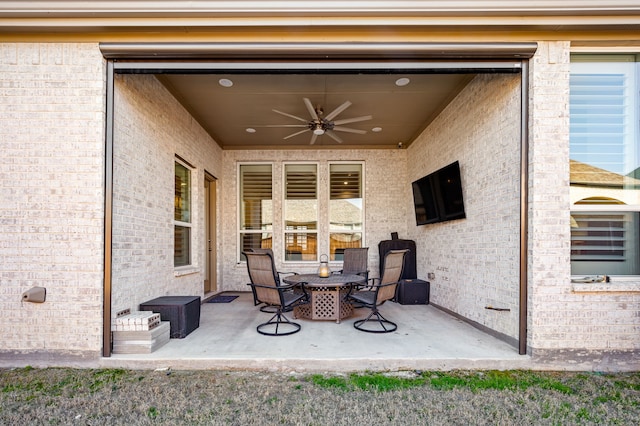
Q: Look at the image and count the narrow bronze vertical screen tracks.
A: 2